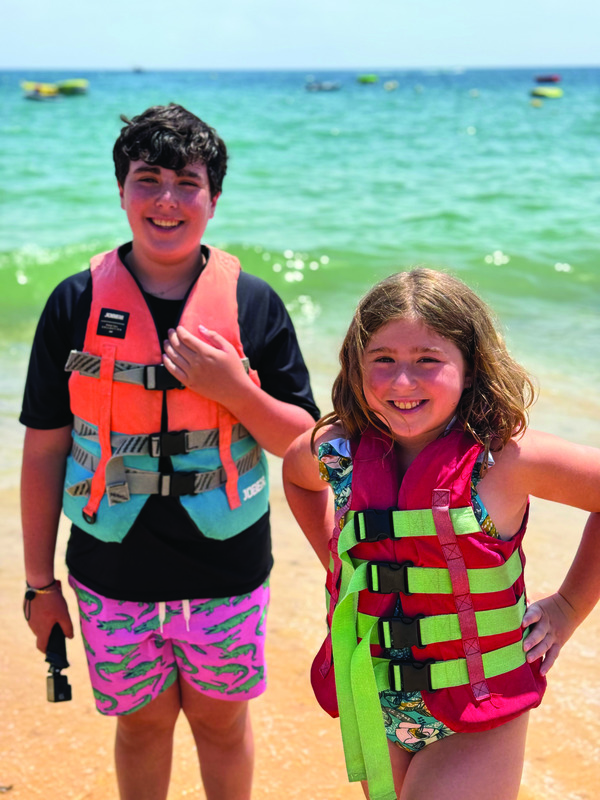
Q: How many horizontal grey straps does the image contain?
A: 3